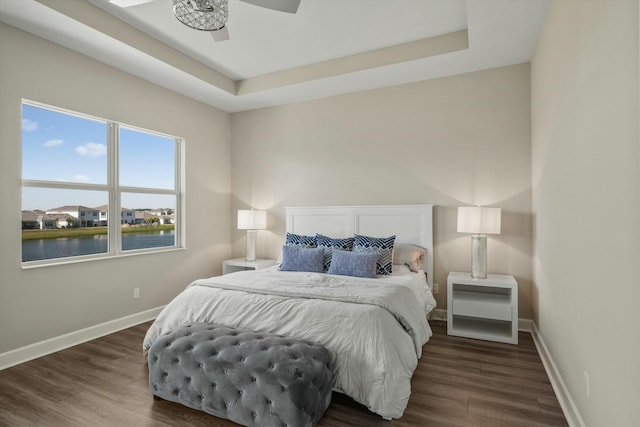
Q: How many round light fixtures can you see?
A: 1